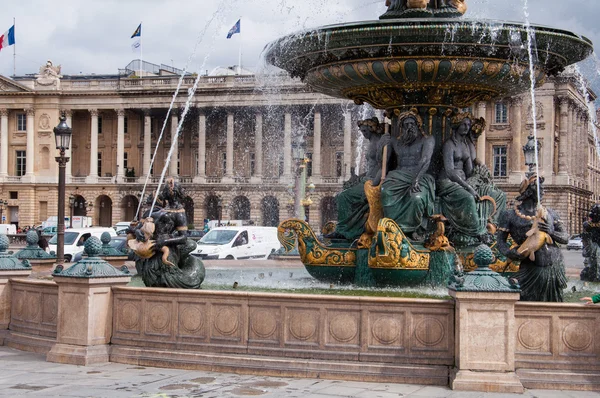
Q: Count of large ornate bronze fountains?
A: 1